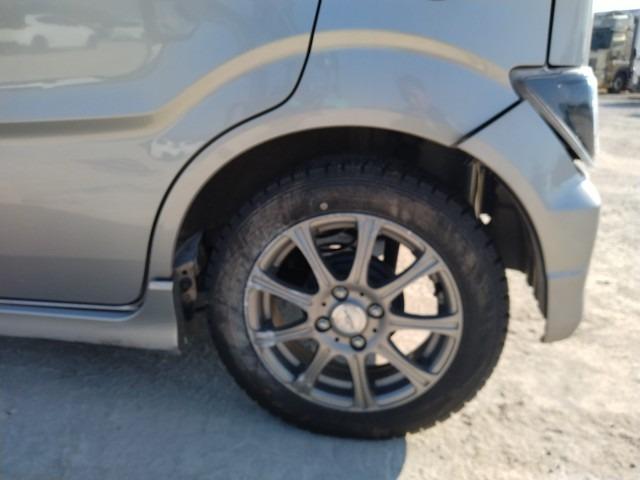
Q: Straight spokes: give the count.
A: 9